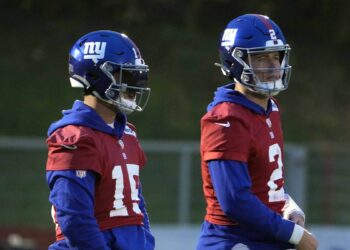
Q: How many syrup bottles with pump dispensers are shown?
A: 0